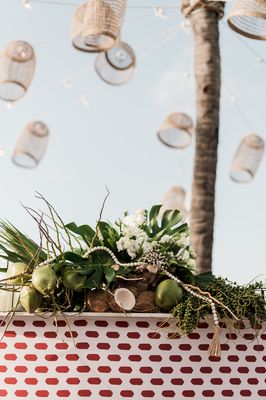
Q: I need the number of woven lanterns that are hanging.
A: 9